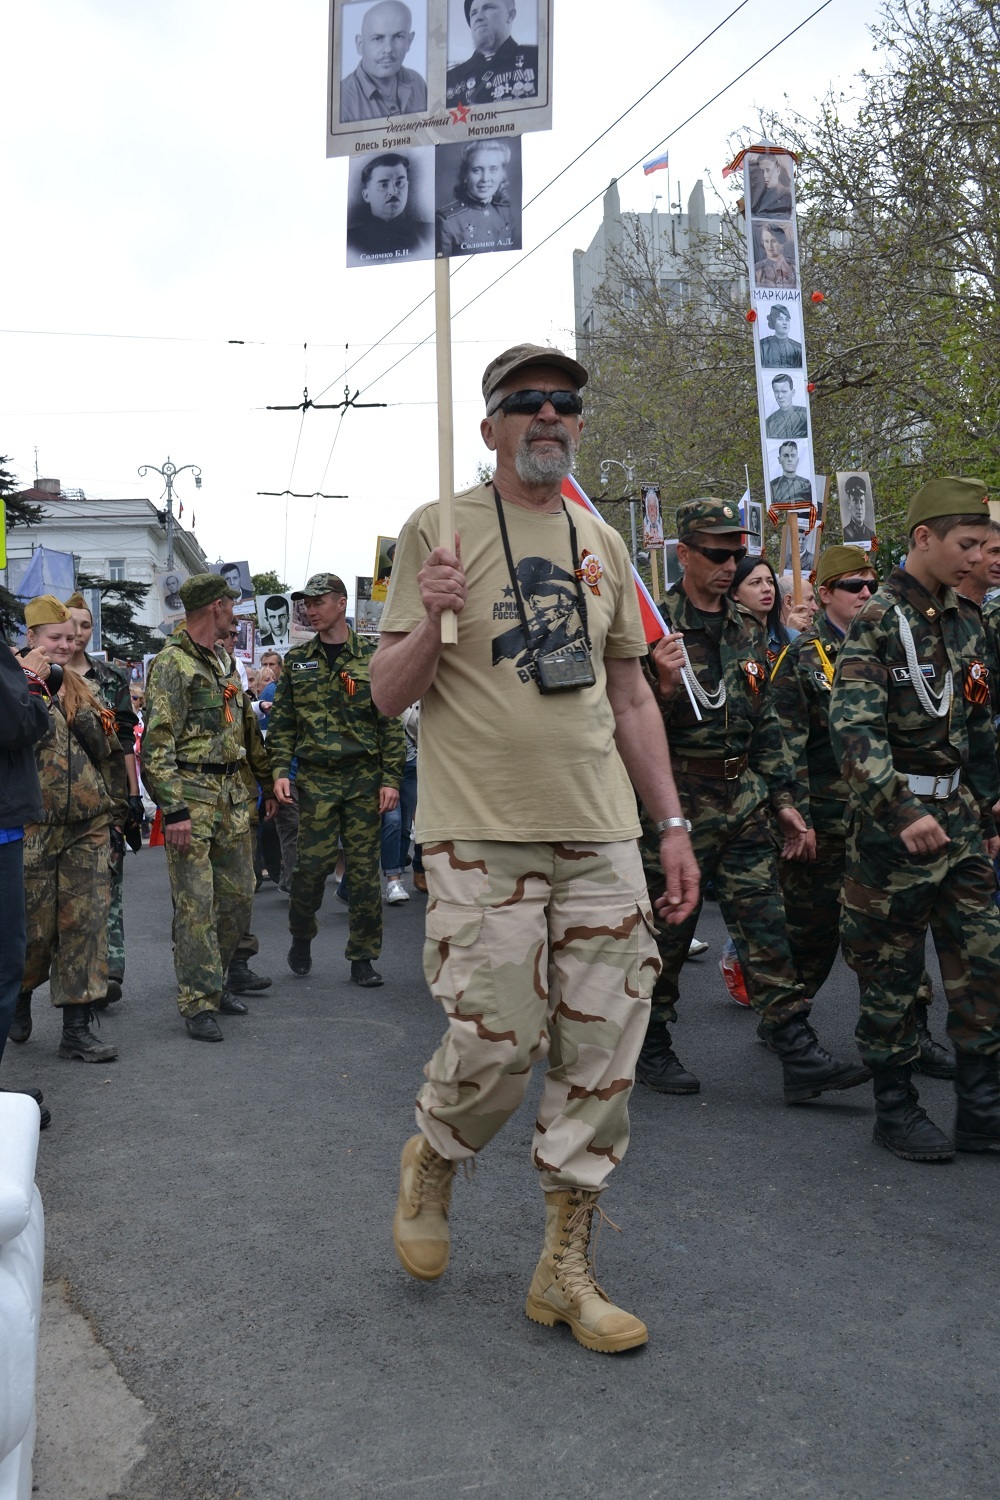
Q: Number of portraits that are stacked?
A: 5